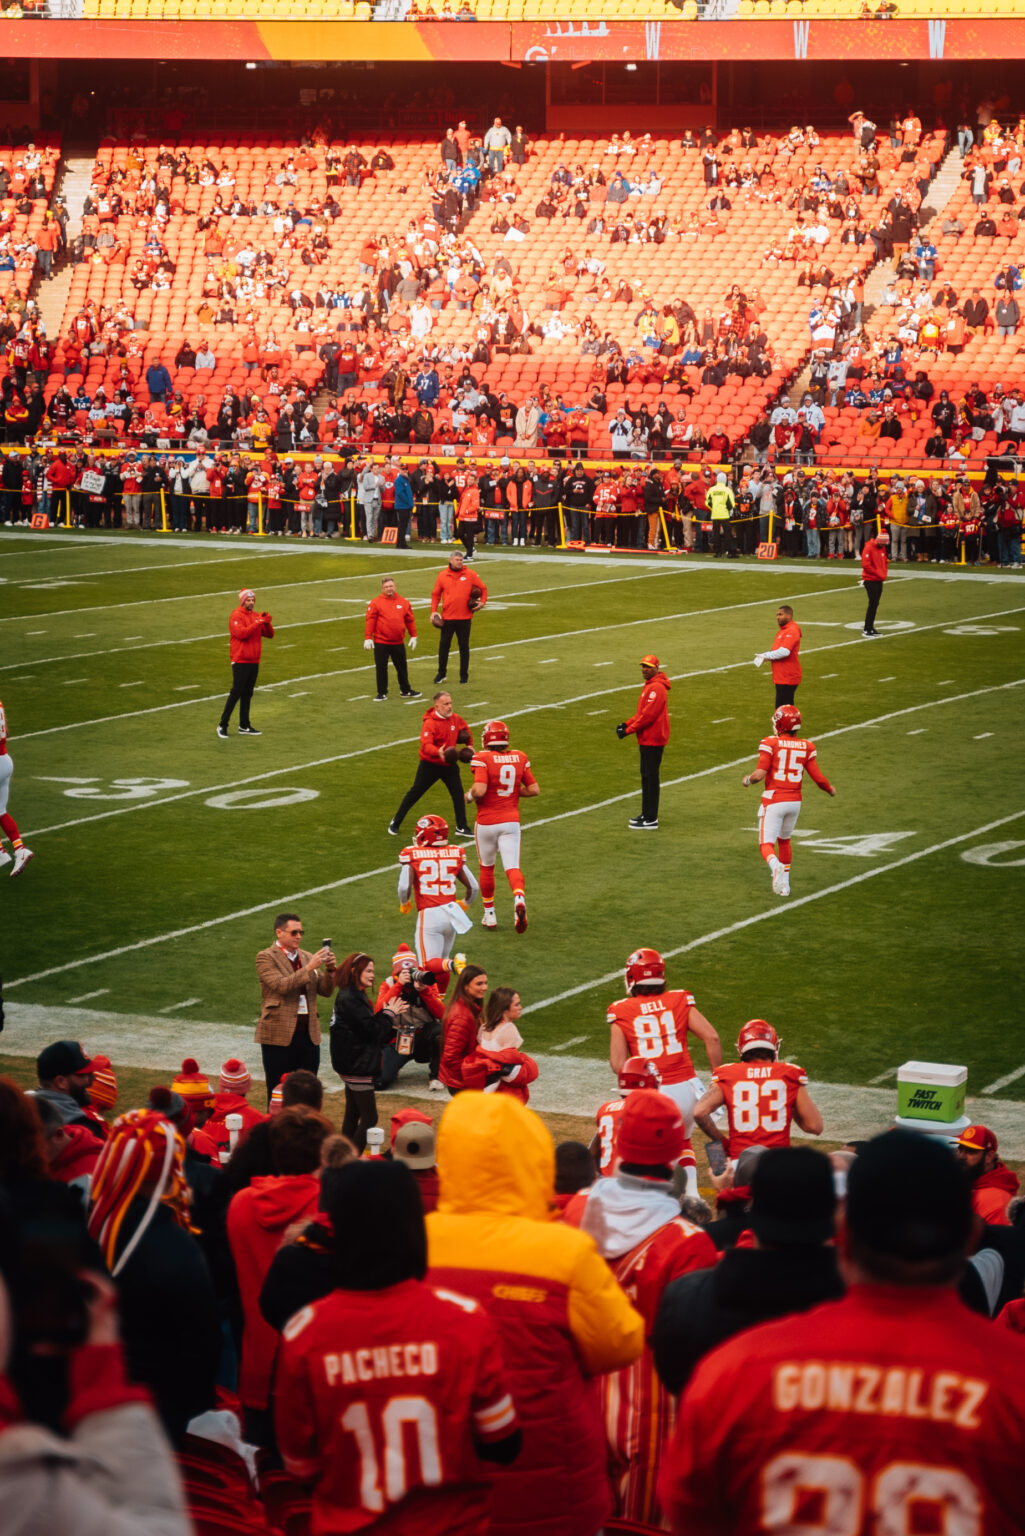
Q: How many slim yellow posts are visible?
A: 10